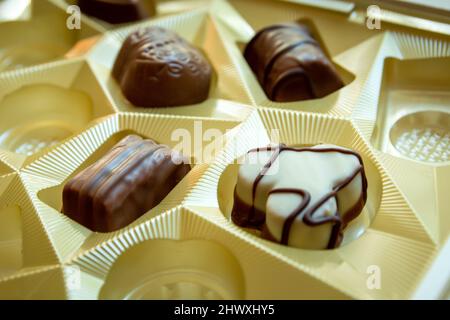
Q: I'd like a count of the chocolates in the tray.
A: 5